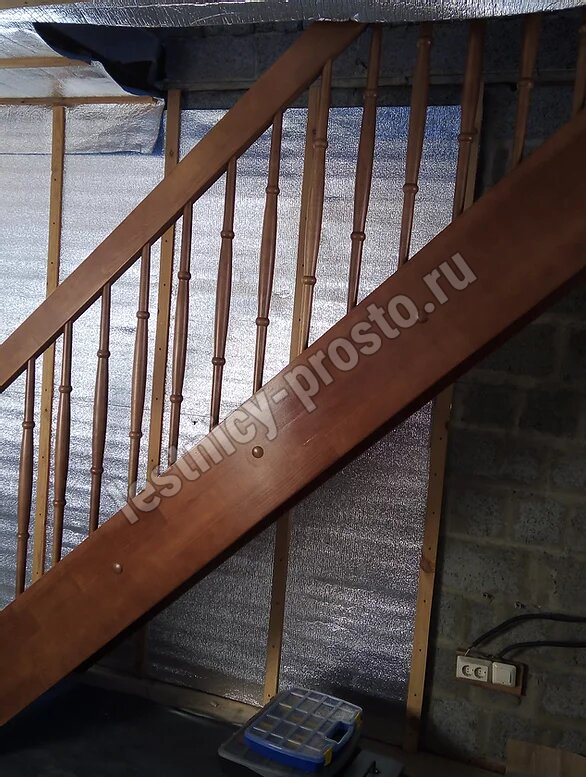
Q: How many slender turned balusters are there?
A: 13